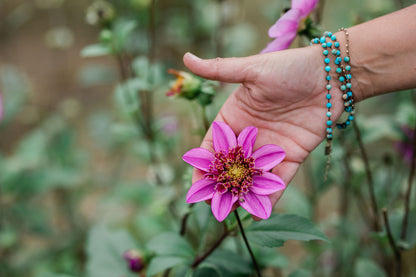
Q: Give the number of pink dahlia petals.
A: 8